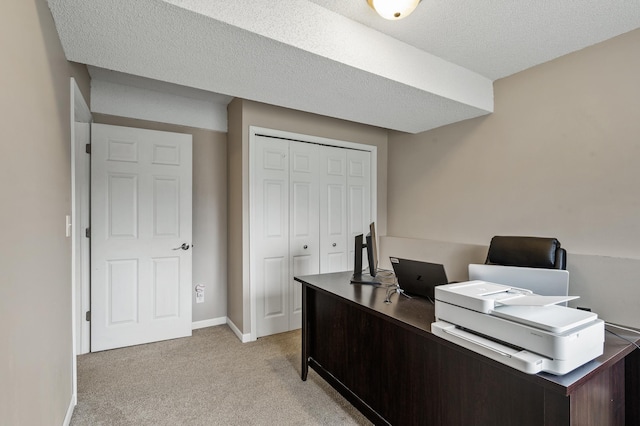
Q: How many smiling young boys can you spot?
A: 0